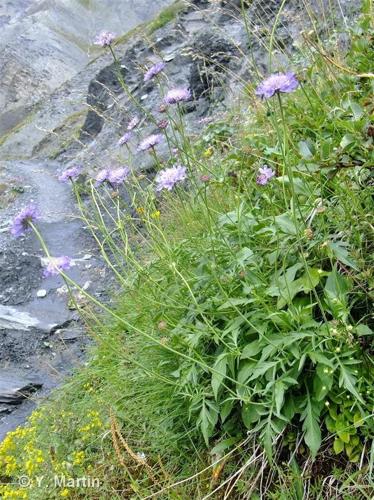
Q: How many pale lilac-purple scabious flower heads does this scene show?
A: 14